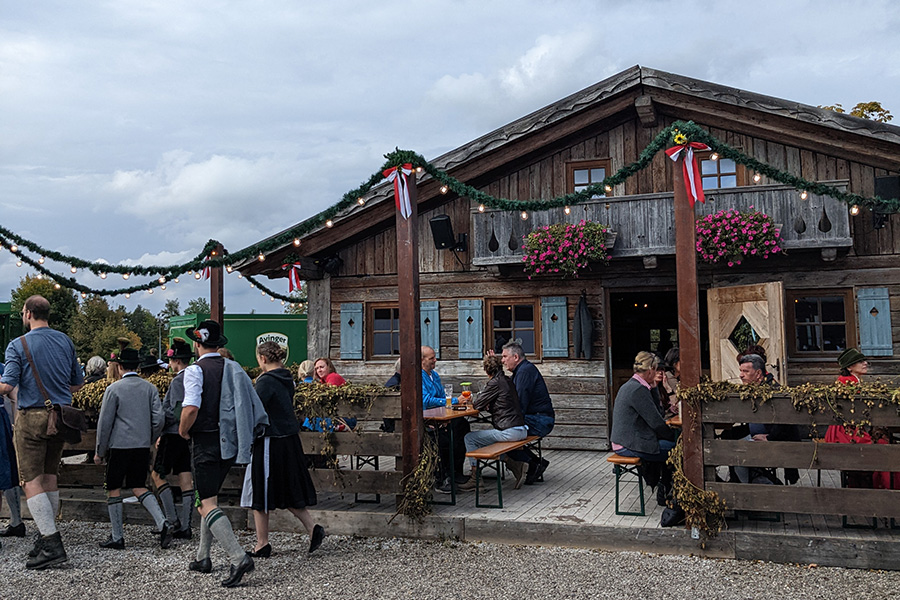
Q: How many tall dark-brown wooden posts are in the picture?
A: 3